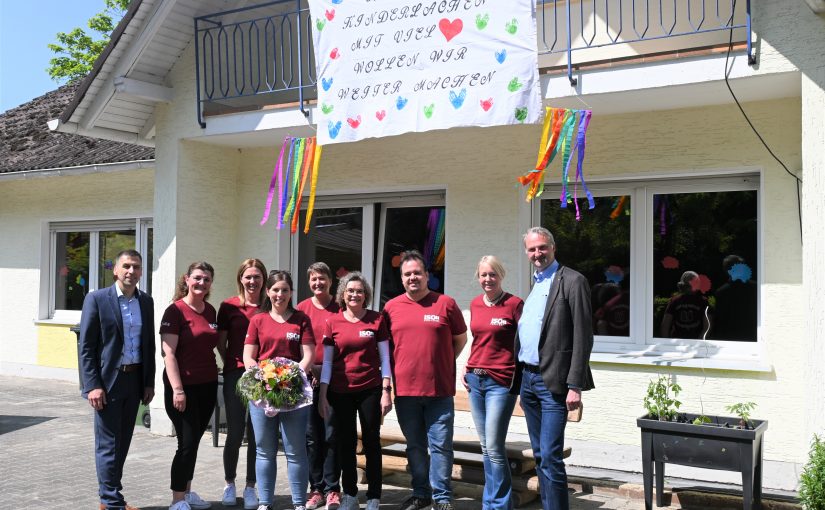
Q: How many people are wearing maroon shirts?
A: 7